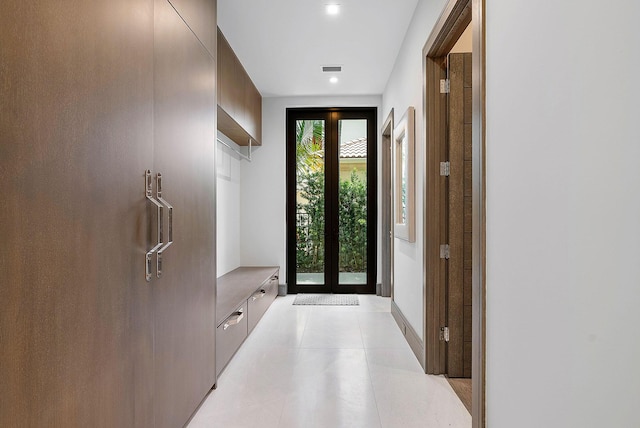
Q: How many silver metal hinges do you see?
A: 4